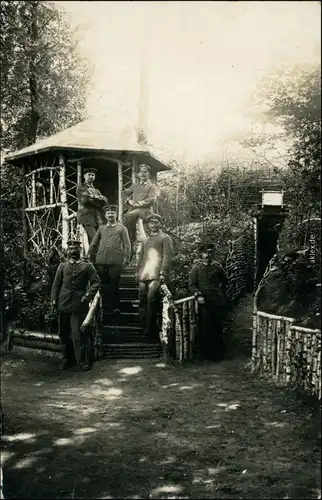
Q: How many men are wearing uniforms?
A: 6